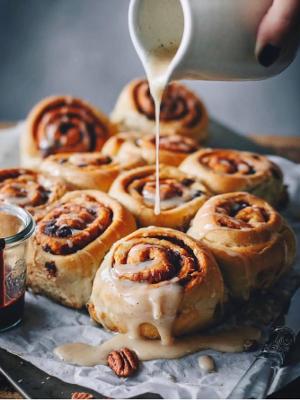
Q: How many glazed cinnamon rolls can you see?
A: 10